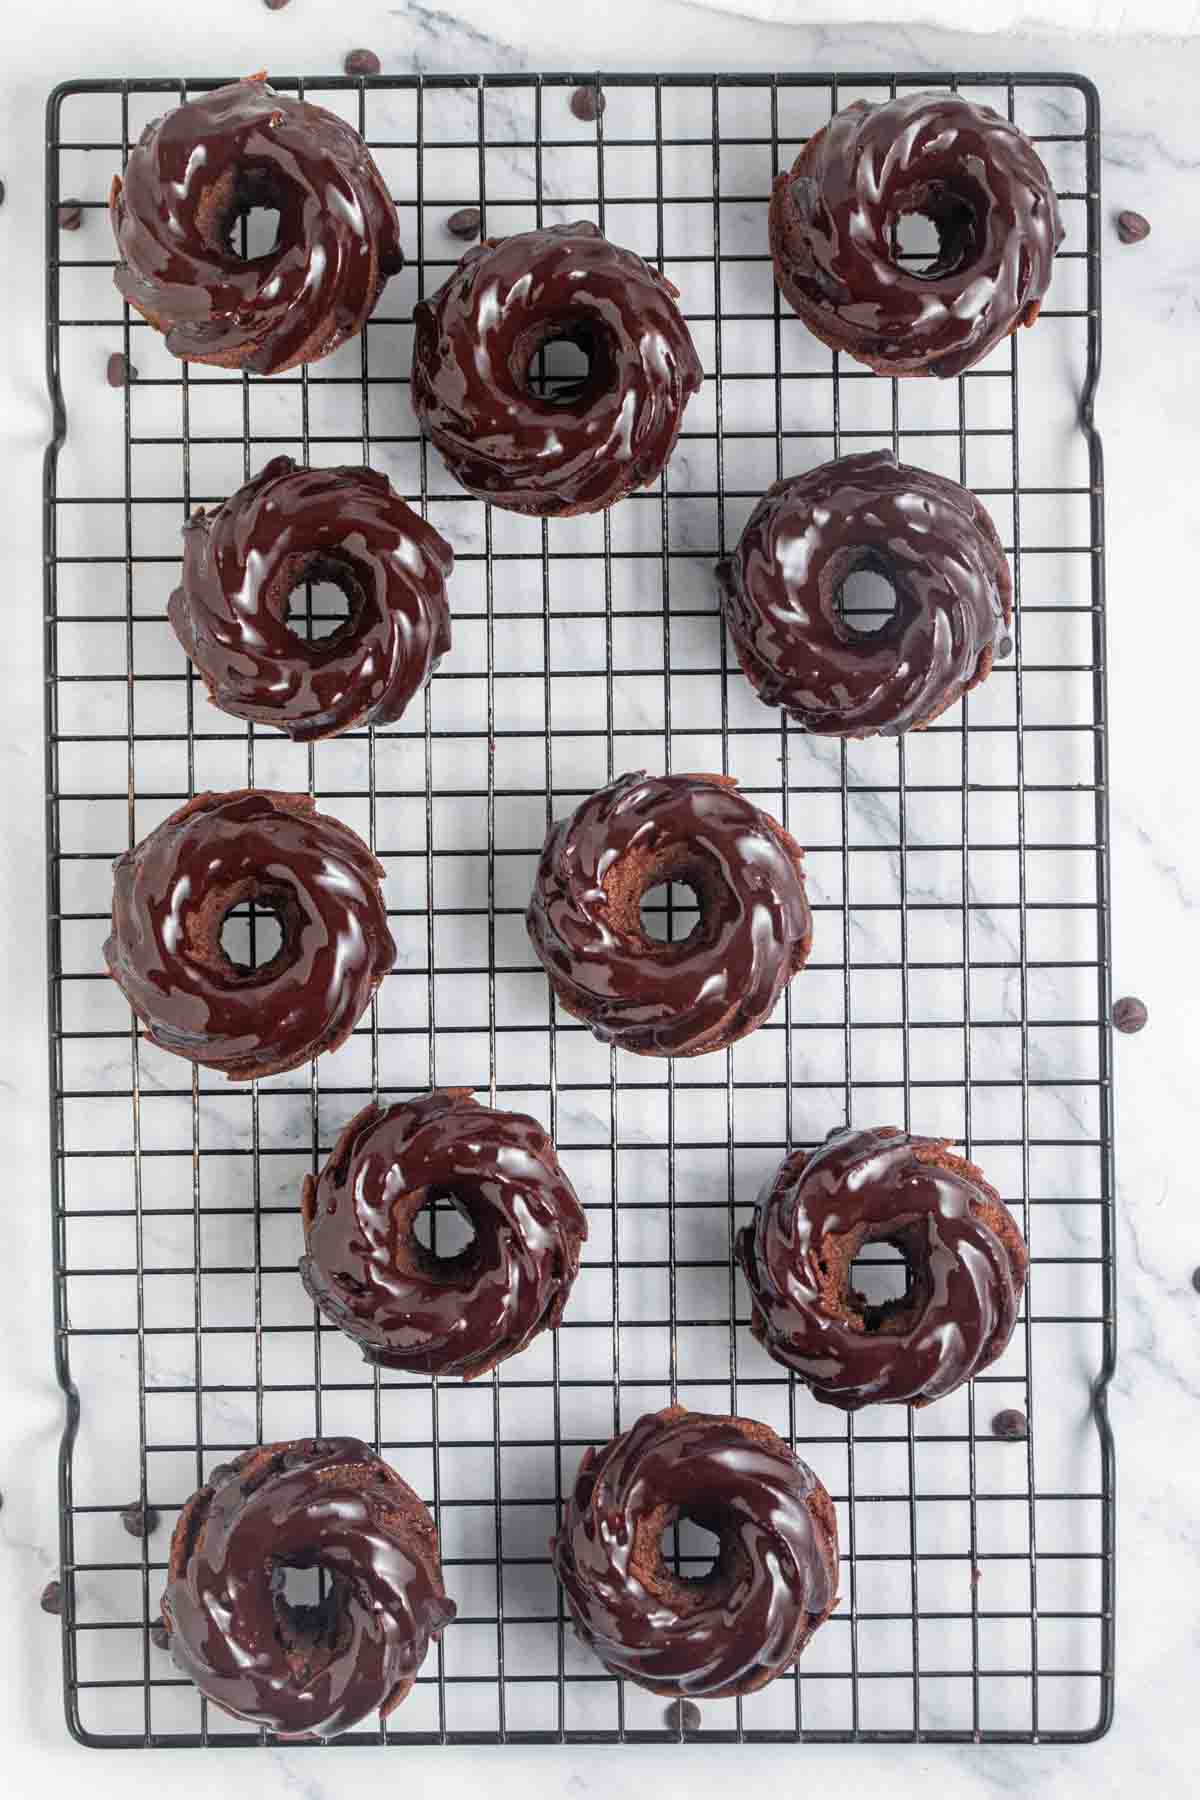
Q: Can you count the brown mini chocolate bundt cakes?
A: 11